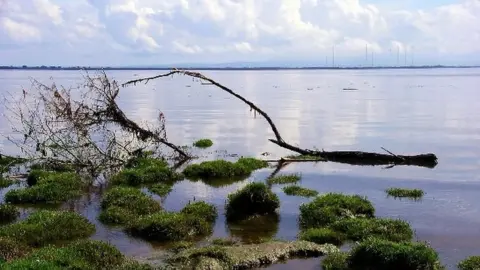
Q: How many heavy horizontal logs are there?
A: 1